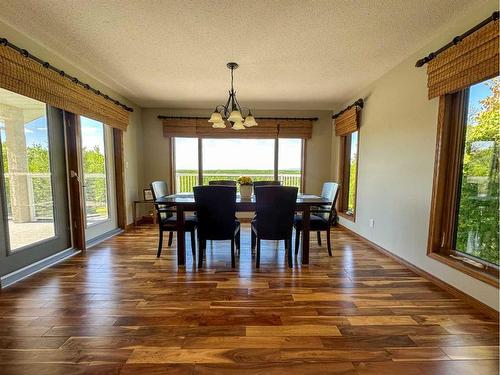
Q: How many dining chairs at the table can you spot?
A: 6